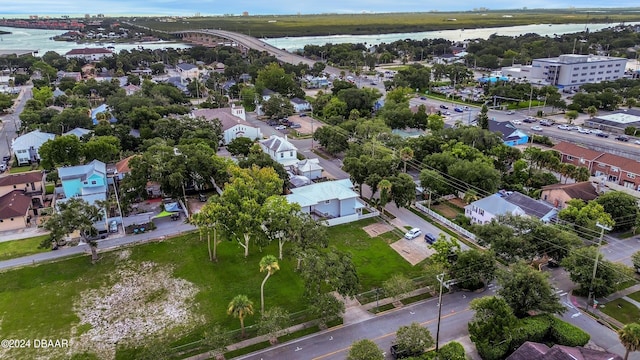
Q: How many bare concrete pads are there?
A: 2